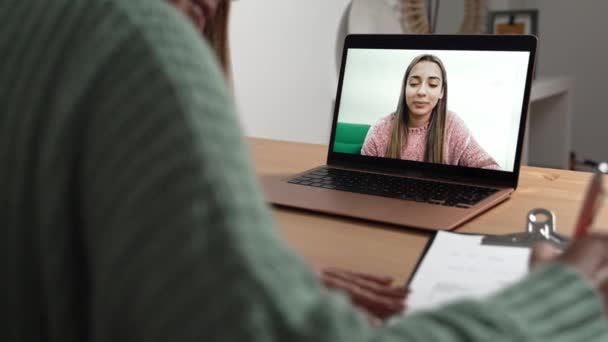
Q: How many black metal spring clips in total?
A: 1